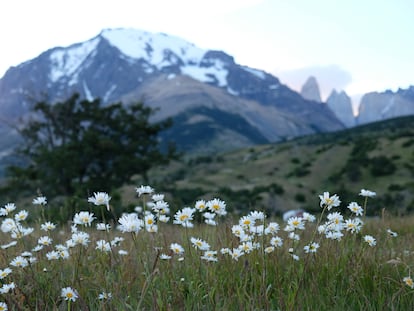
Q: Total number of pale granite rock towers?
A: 3